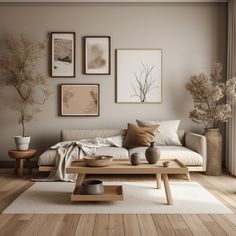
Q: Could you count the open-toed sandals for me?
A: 0